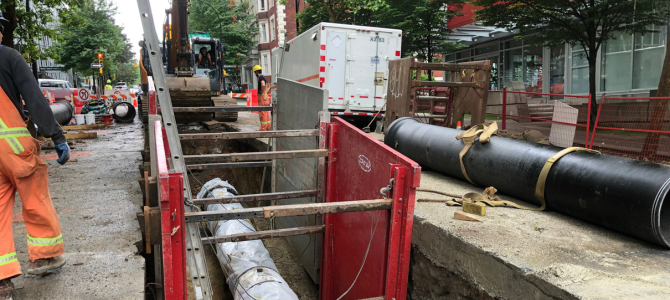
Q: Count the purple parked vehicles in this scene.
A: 1